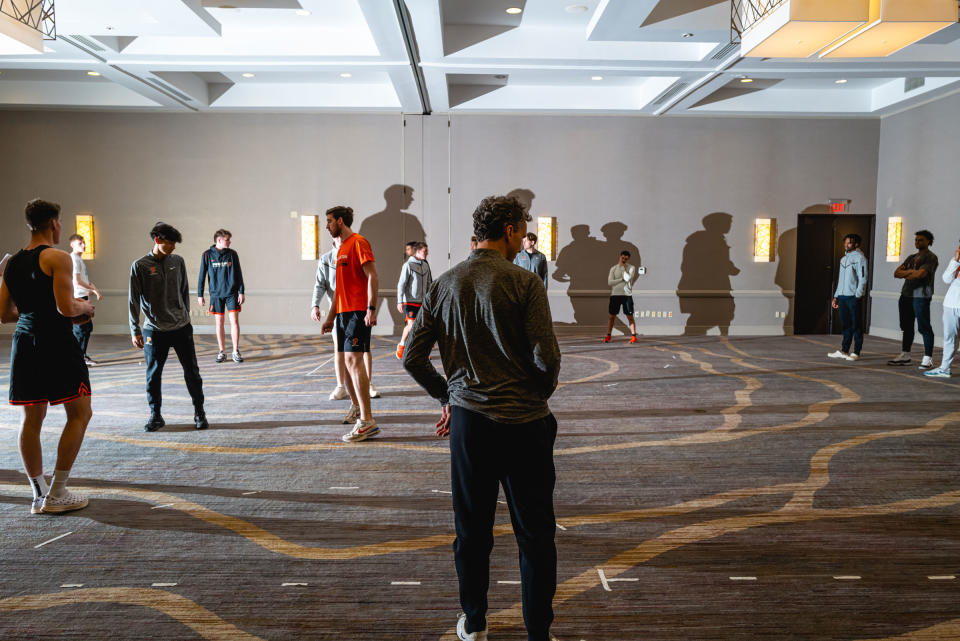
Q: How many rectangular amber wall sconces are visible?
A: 5